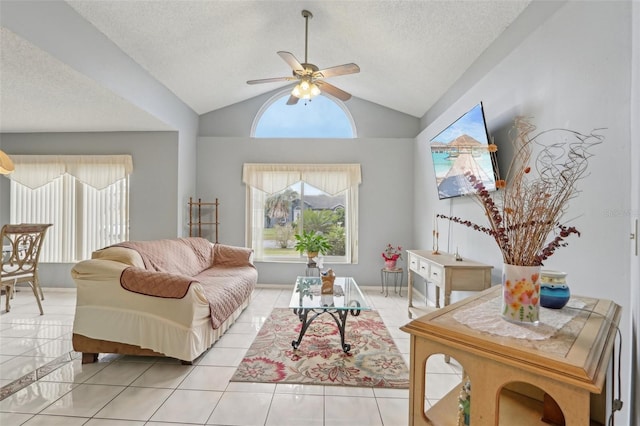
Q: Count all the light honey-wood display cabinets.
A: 1